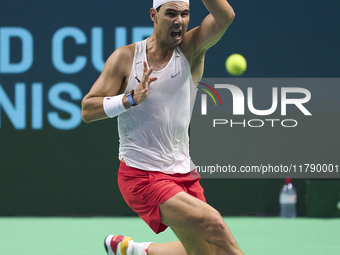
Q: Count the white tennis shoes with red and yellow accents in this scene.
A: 1